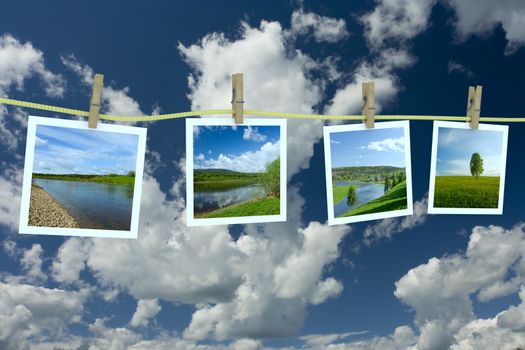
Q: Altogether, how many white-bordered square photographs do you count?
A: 4